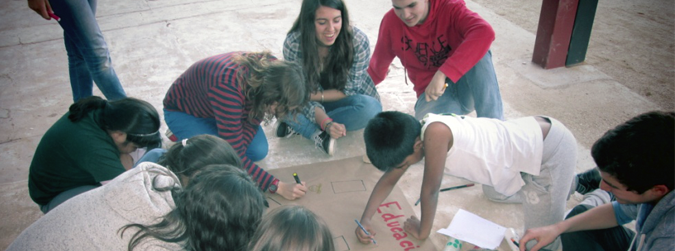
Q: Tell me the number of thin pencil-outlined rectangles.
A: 2